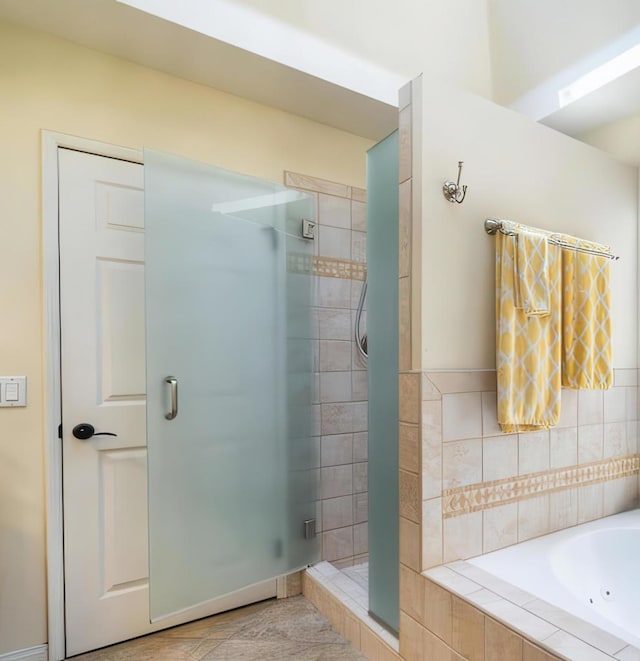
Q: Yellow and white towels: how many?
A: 3